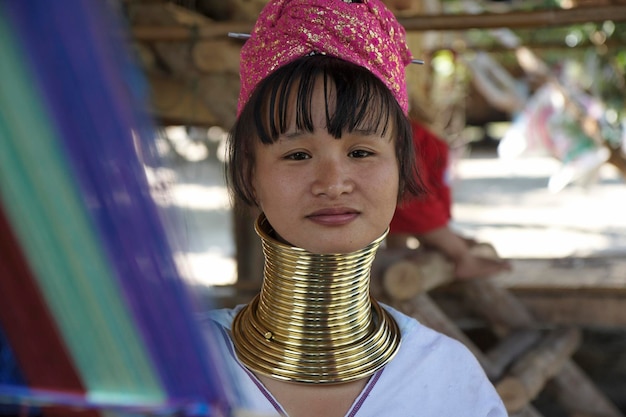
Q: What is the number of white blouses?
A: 1